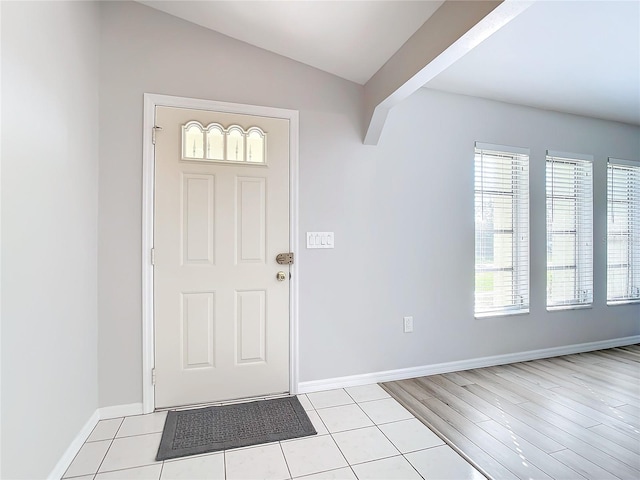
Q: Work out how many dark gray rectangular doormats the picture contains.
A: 1